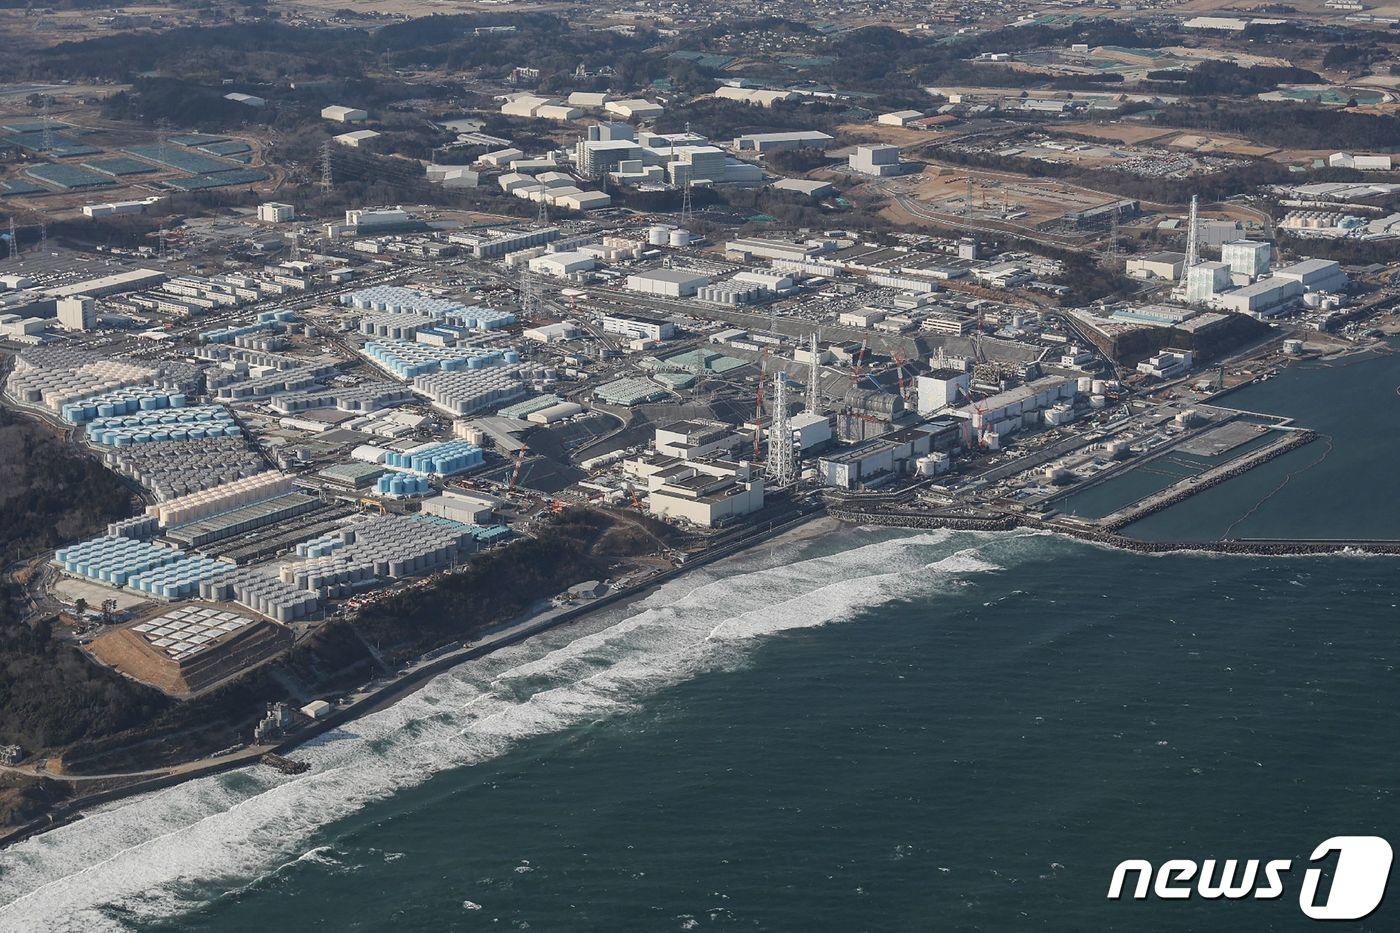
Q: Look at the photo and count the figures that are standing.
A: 0